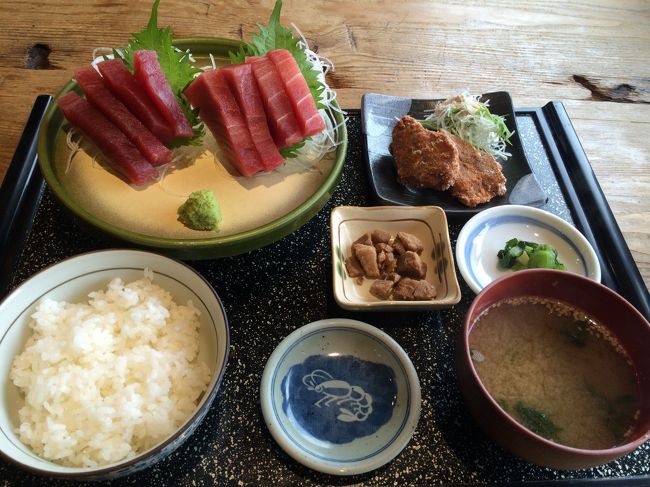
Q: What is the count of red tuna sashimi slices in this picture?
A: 8